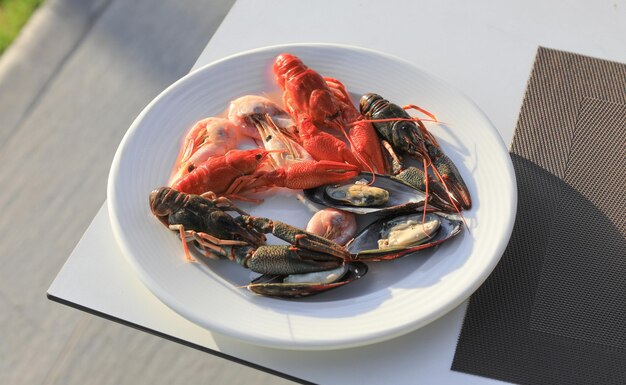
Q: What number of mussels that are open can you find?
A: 3